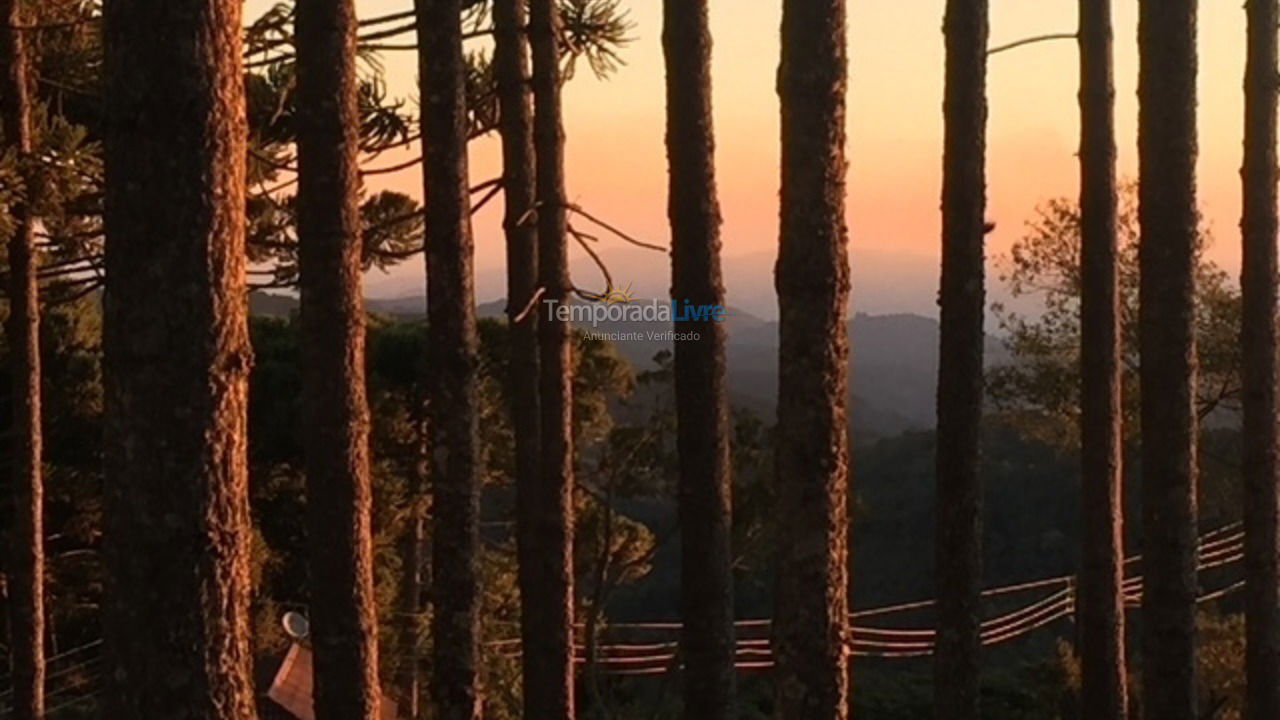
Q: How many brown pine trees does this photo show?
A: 12